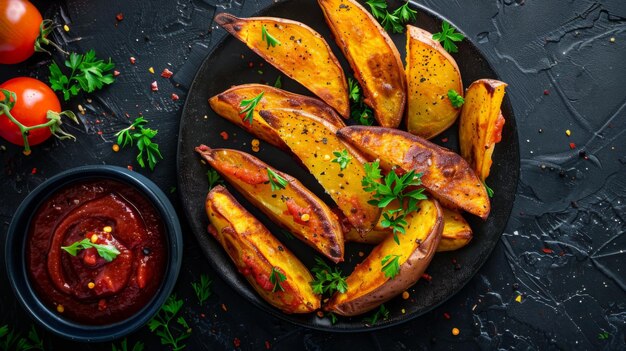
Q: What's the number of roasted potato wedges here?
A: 11